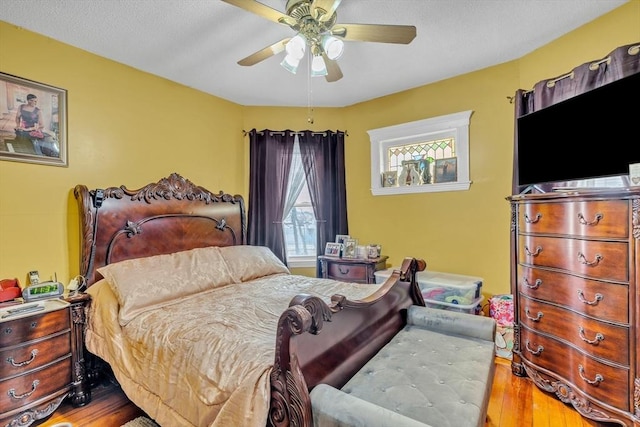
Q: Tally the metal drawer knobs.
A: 13